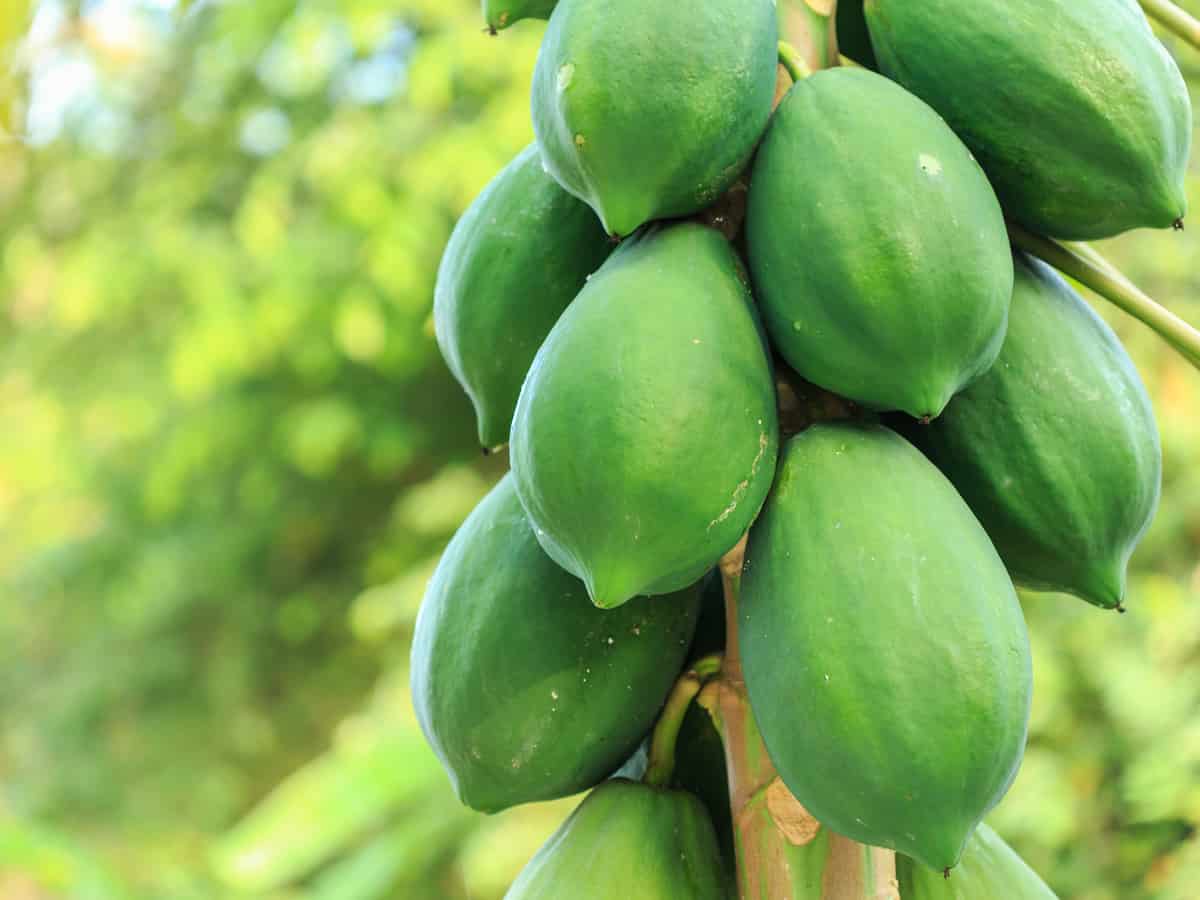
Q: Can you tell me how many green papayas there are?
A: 11